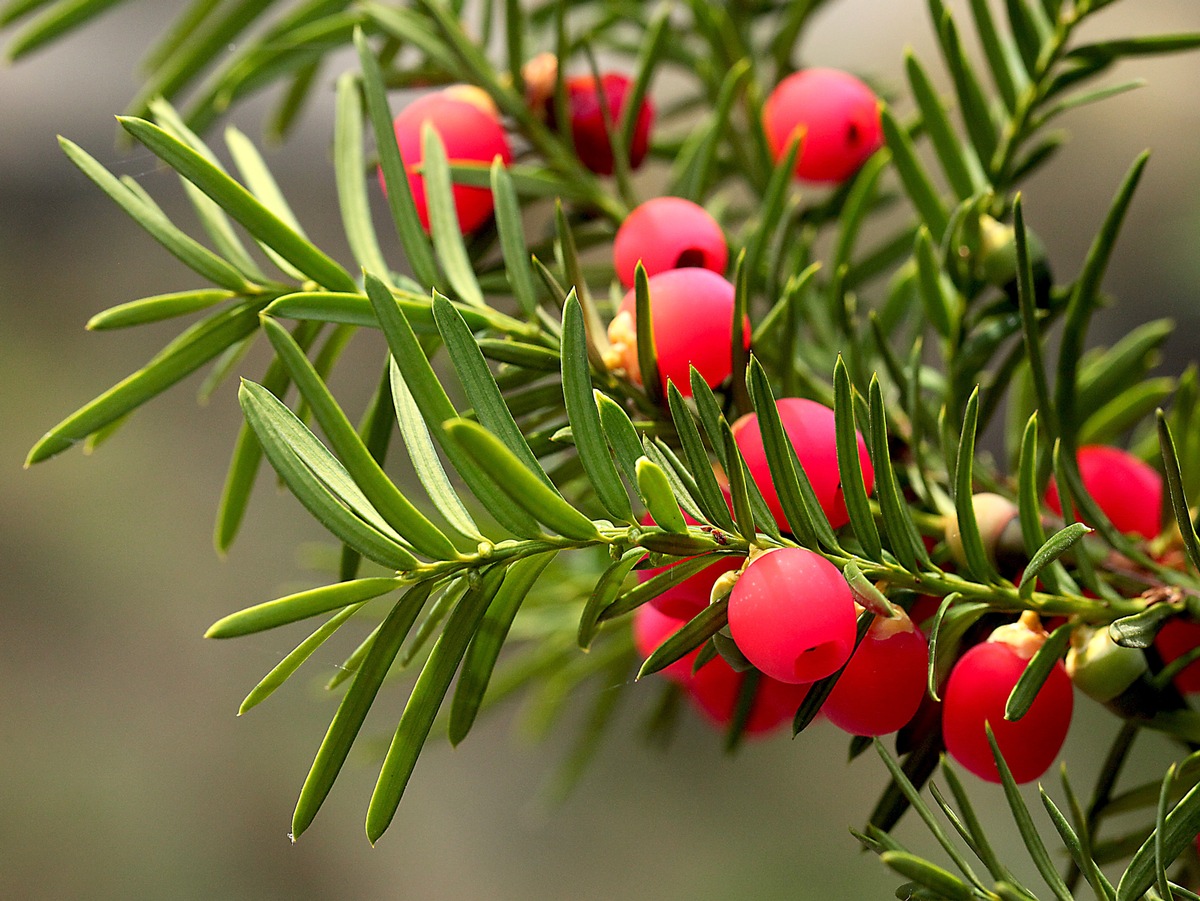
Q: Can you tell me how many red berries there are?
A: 14